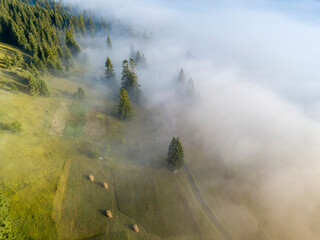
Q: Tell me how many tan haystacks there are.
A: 4